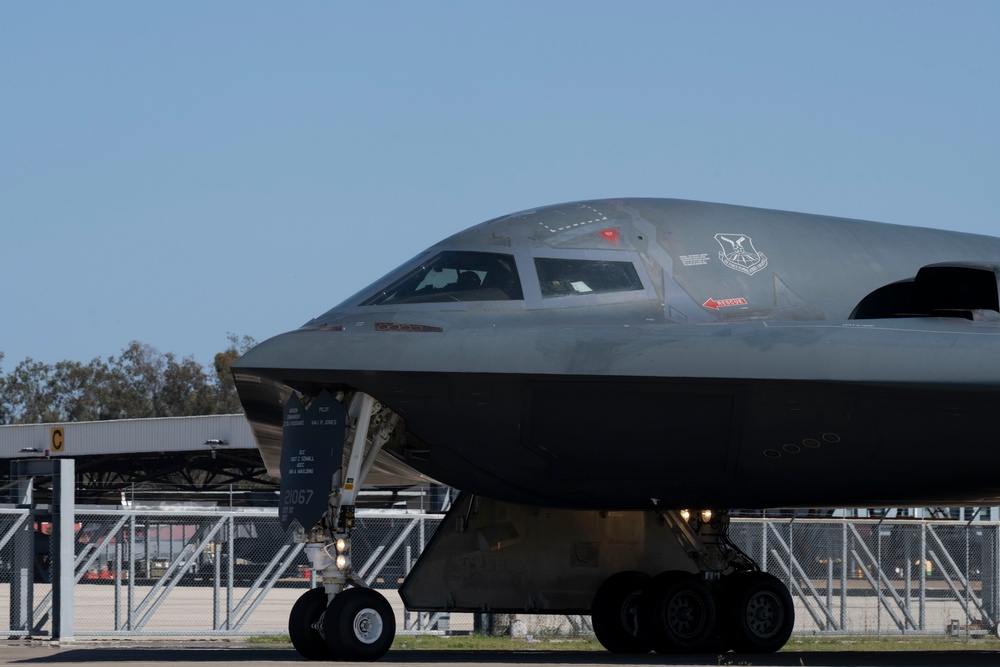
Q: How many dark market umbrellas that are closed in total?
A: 0